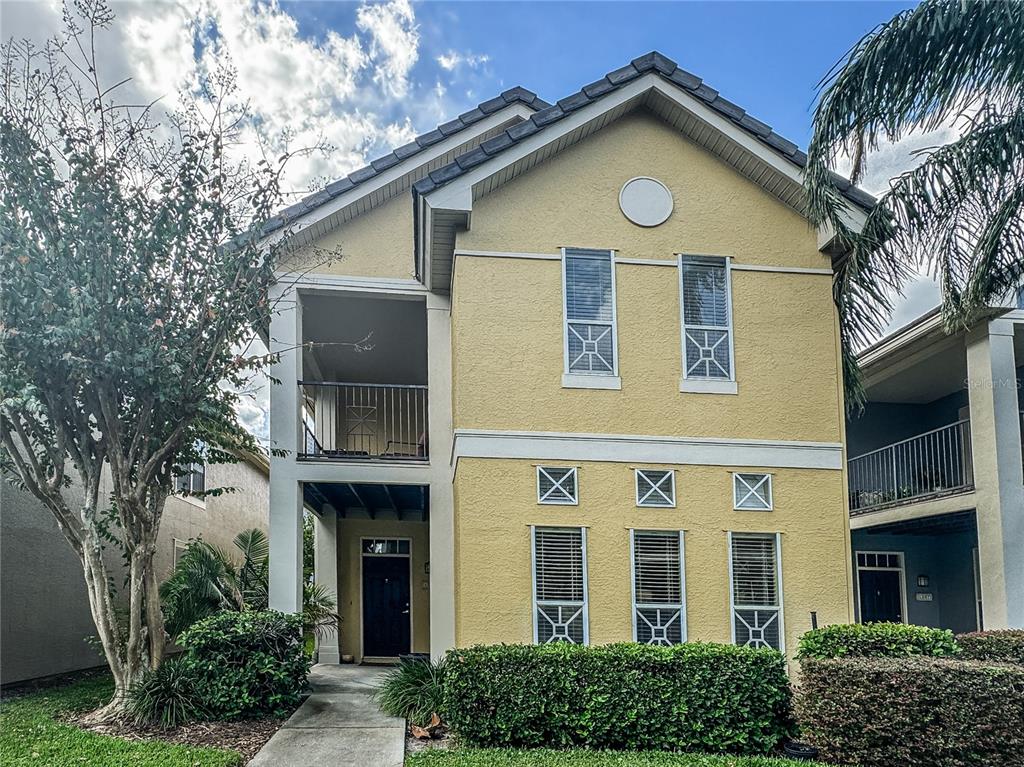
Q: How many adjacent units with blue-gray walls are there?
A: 1